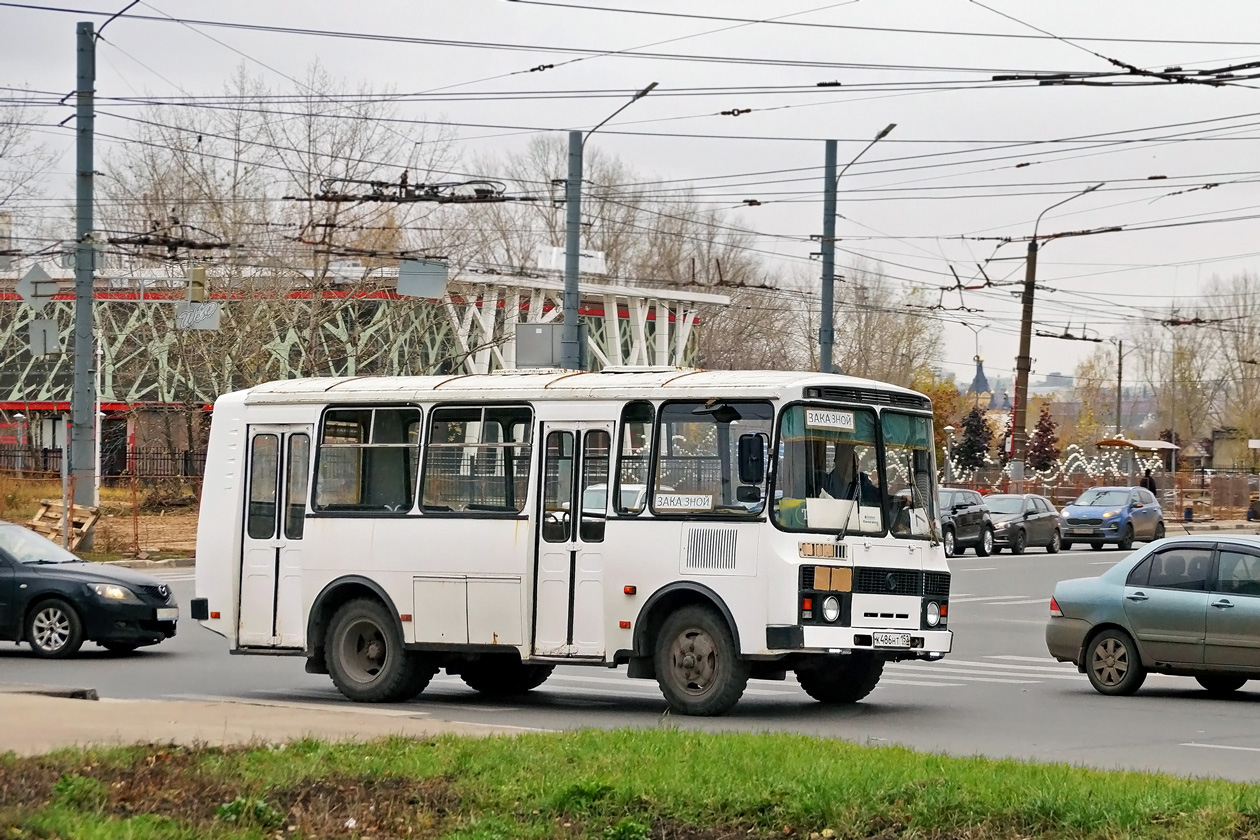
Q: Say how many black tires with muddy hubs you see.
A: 3